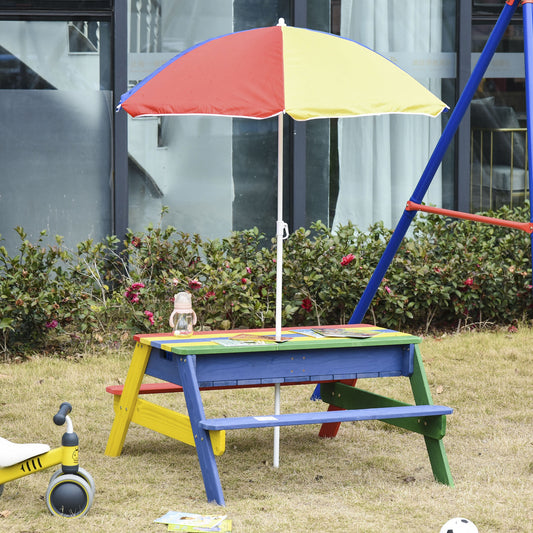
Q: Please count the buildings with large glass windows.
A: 1